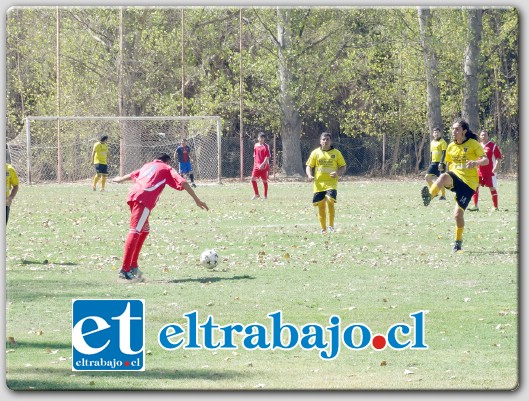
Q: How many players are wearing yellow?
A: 5